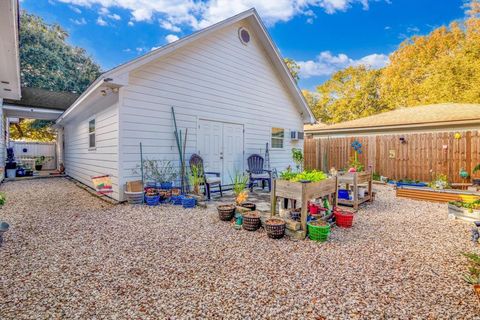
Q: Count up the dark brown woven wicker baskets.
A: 3